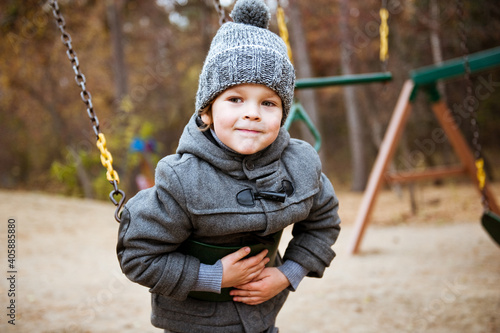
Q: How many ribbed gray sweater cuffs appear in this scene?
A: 2